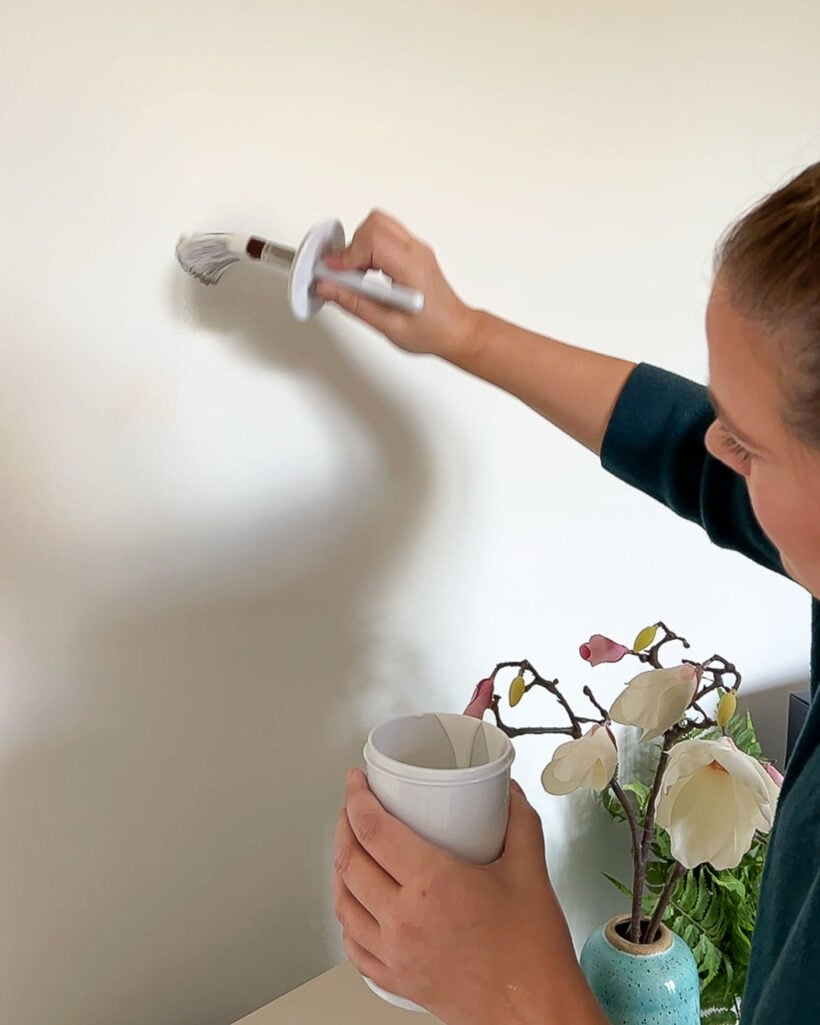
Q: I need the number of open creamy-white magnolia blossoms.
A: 3